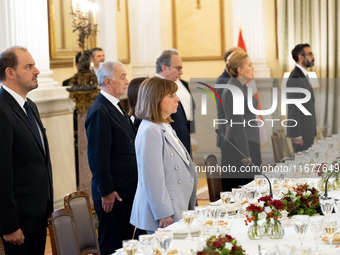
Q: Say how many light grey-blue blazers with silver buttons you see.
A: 1